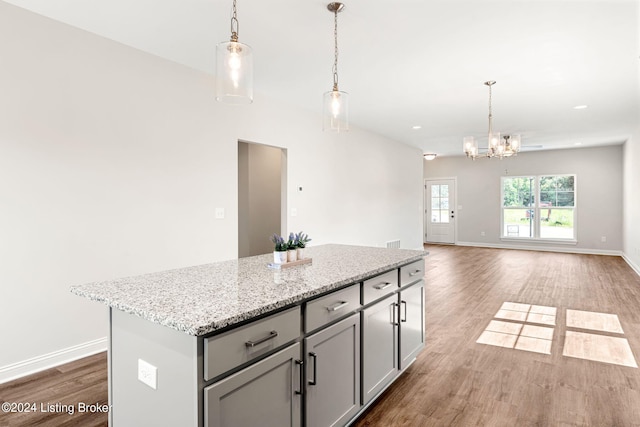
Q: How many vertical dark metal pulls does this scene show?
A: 4